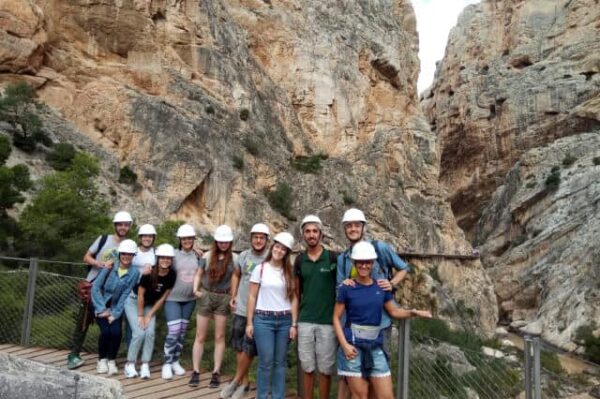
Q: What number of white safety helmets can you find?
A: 11